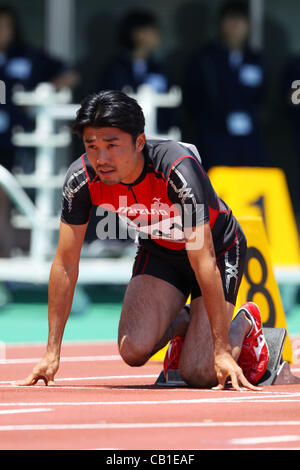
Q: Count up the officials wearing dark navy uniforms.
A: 3